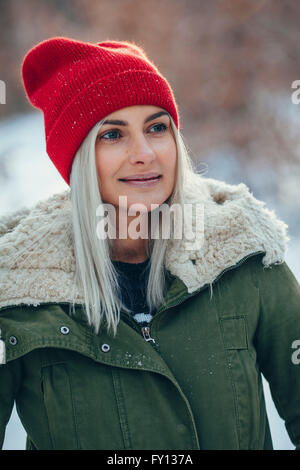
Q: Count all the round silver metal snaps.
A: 3